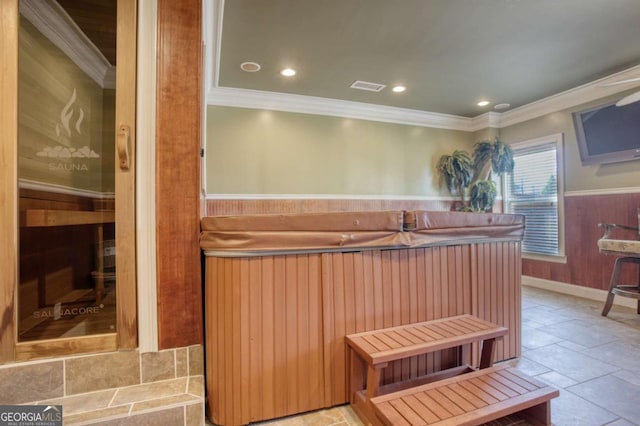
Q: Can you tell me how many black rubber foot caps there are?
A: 0